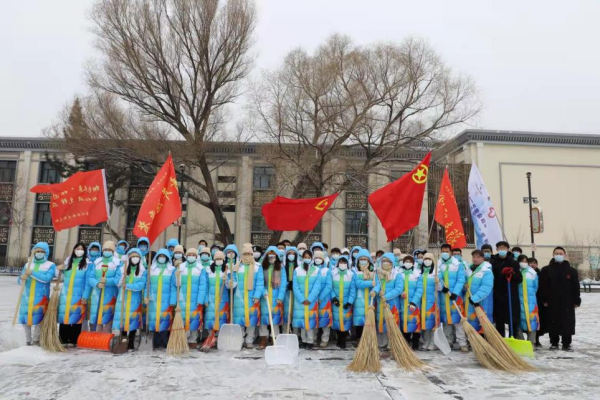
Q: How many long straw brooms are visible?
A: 6